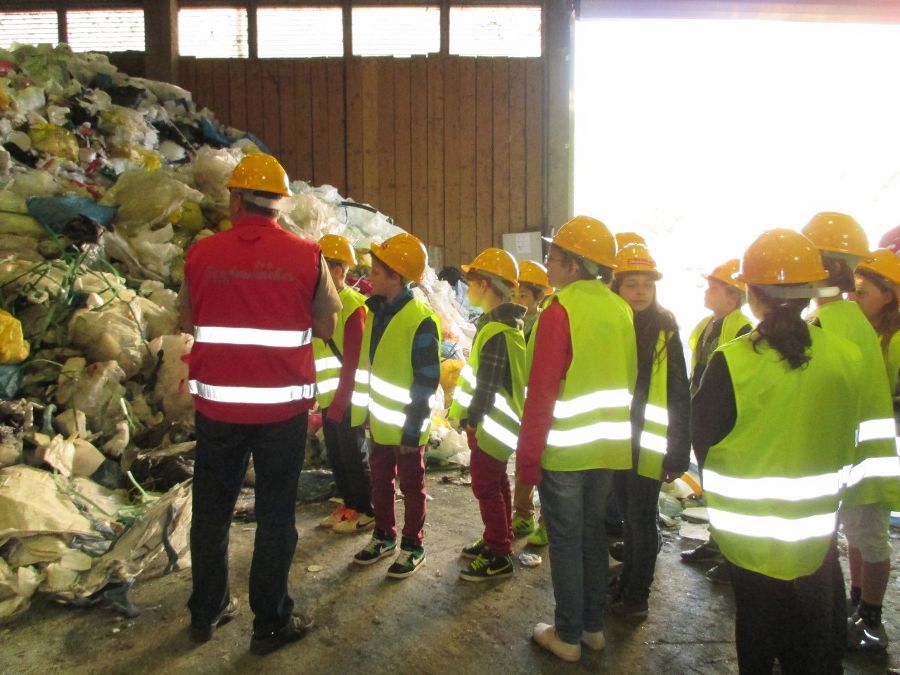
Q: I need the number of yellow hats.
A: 12